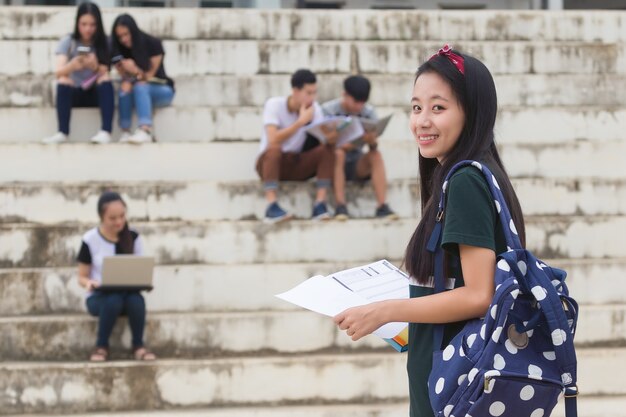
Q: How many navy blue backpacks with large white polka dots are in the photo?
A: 1